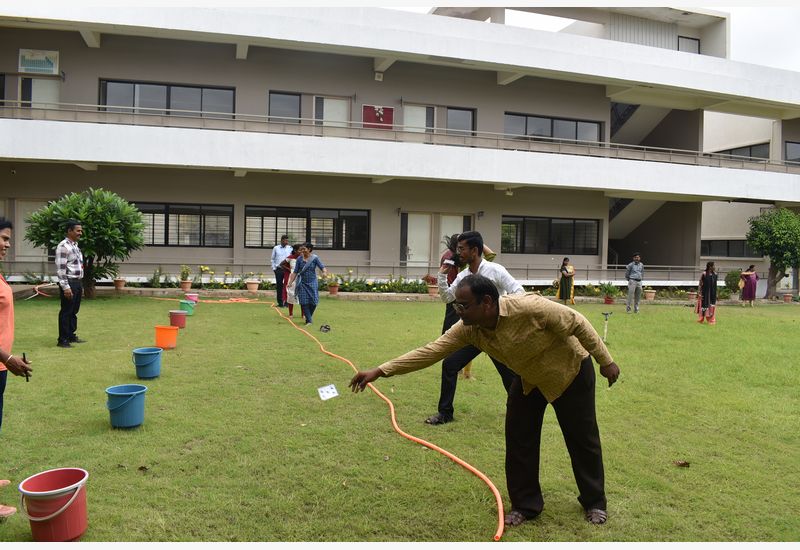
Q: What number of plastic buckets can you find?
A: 7